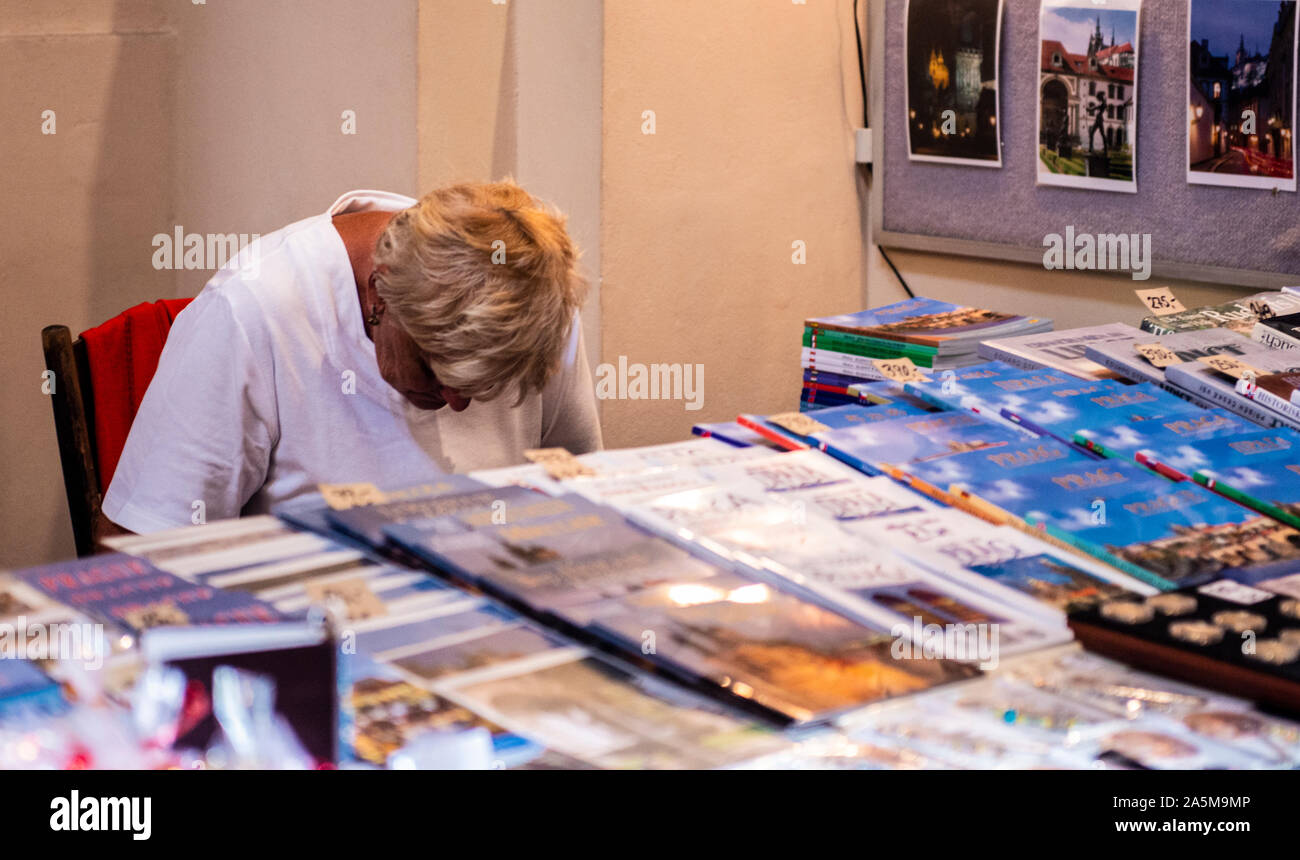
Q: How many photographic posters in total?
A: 3